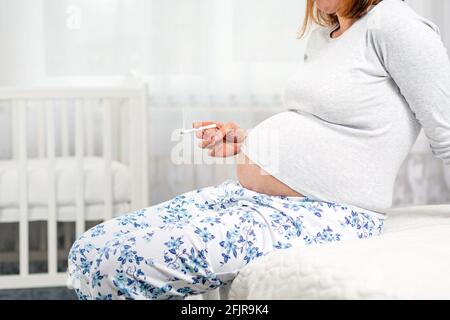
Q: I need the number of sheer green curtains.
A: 0